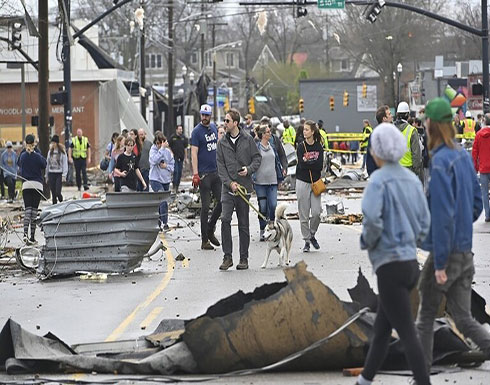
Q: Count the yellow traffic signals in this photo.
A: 6